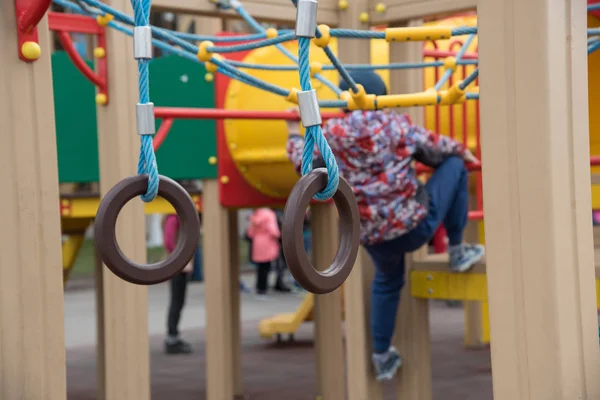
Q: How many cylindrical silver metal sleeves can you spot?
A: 4